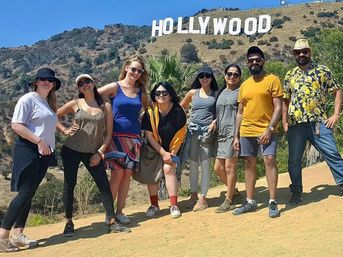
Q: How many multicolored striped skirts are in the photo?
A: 1